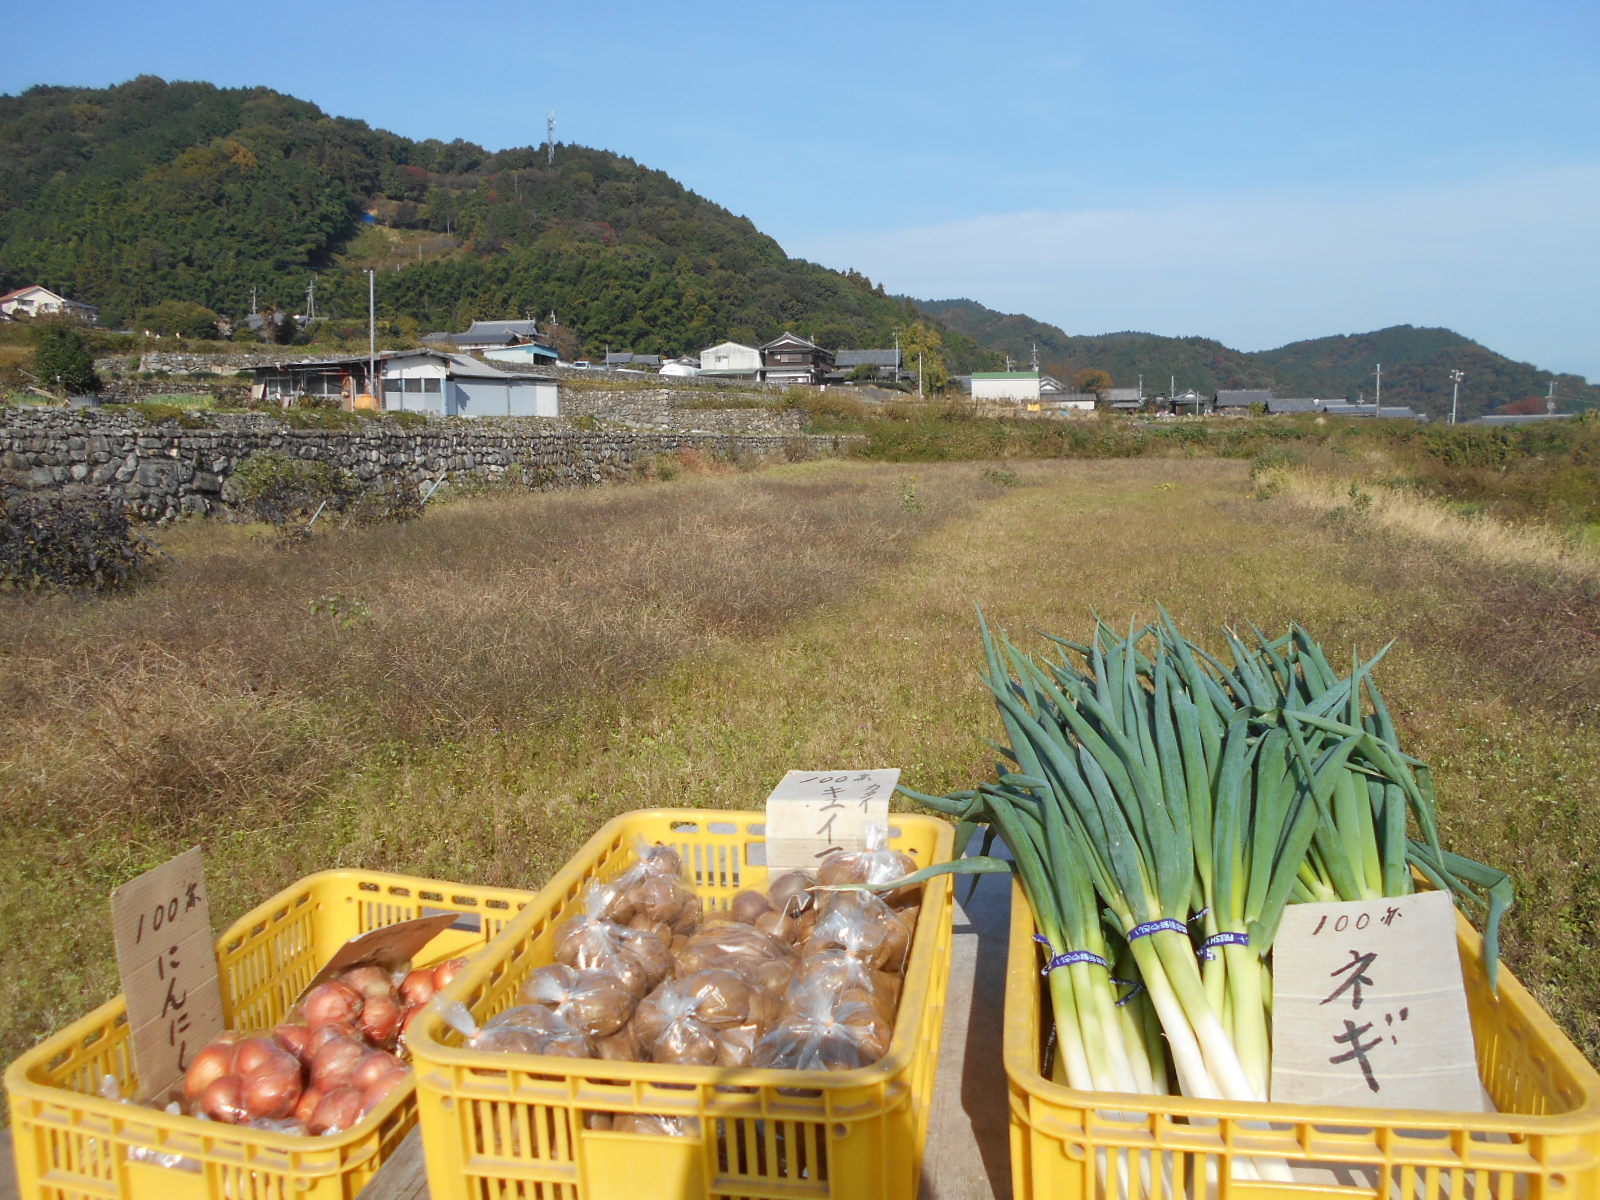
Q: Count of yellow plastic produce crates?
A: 3